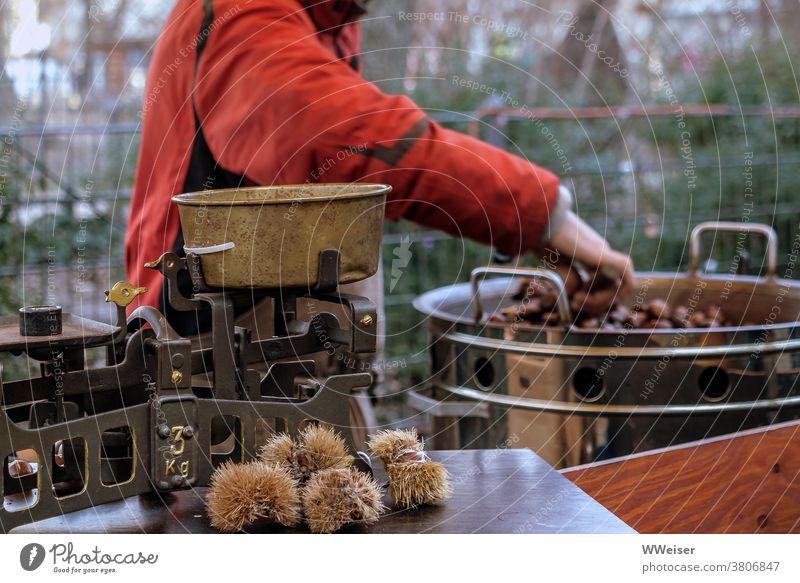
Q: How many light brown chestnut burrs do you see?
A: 4